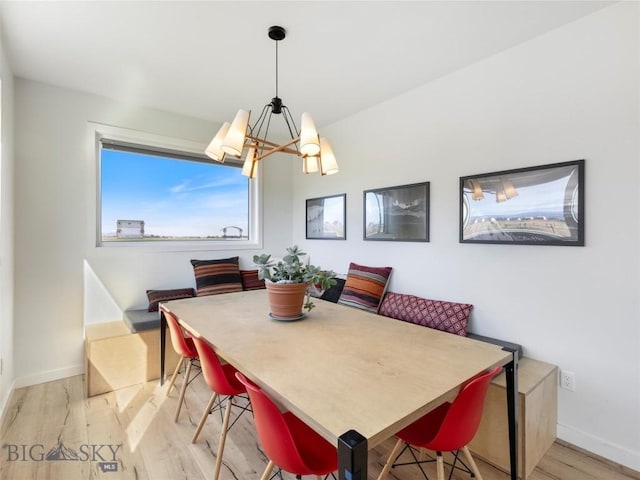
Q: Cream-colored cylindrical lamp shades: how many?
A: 6